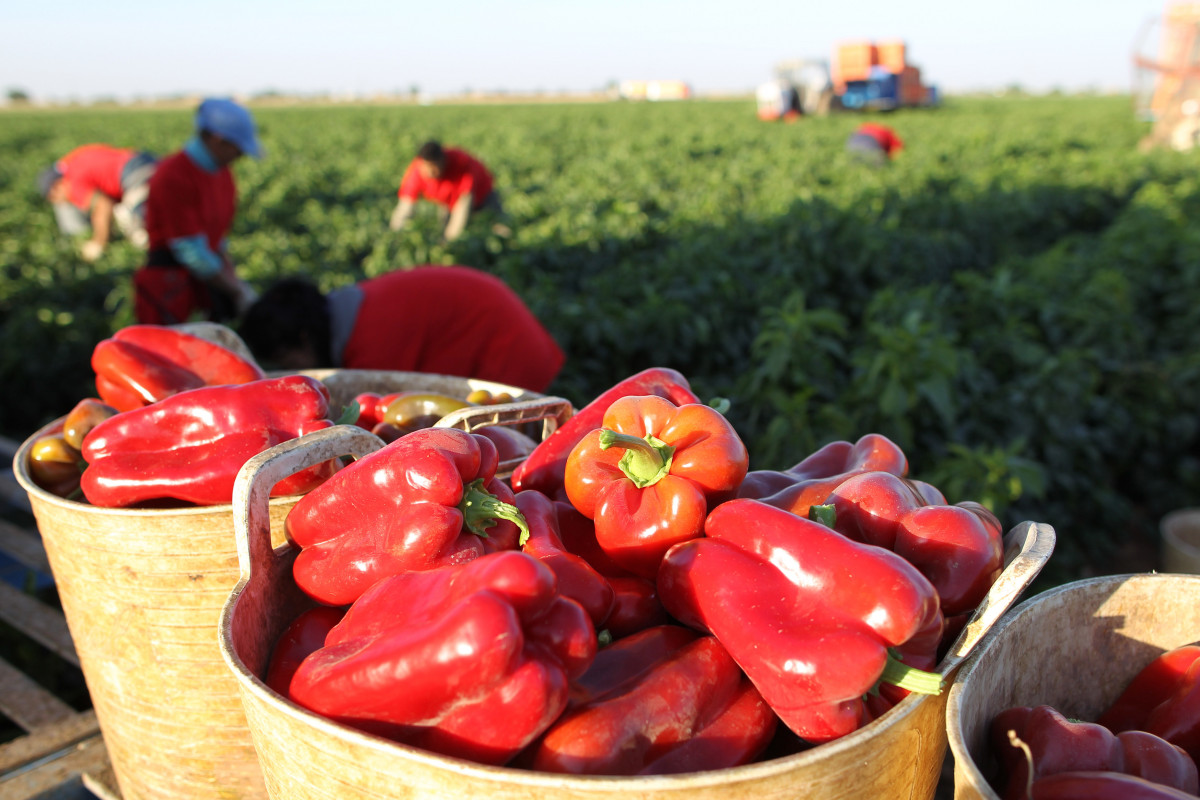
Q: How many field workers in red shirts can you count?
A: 5